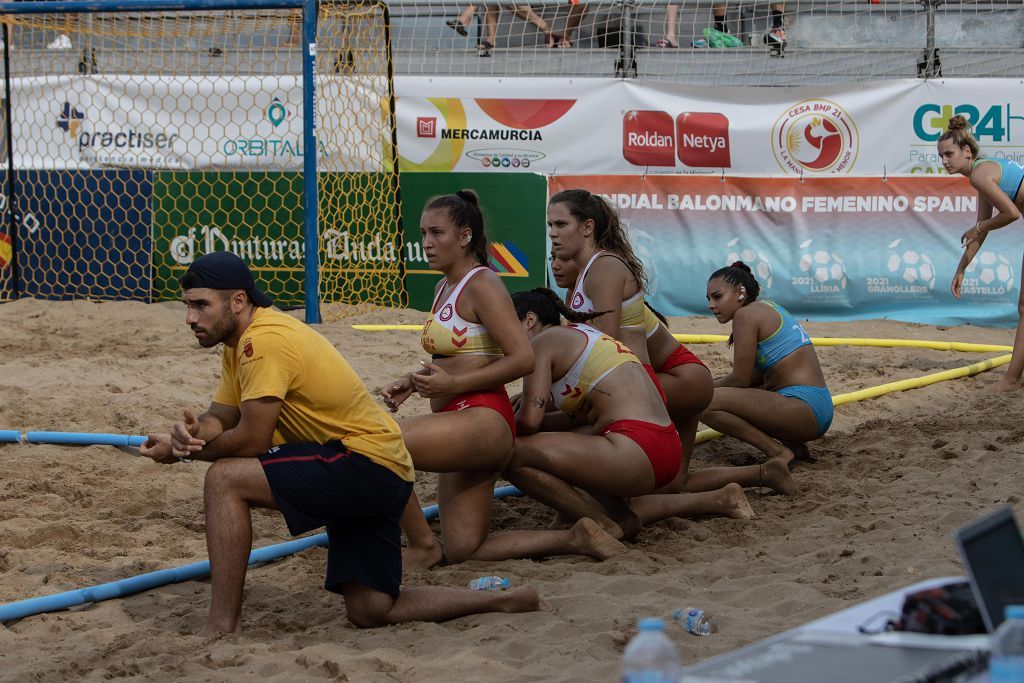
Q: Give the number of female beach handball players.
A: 6